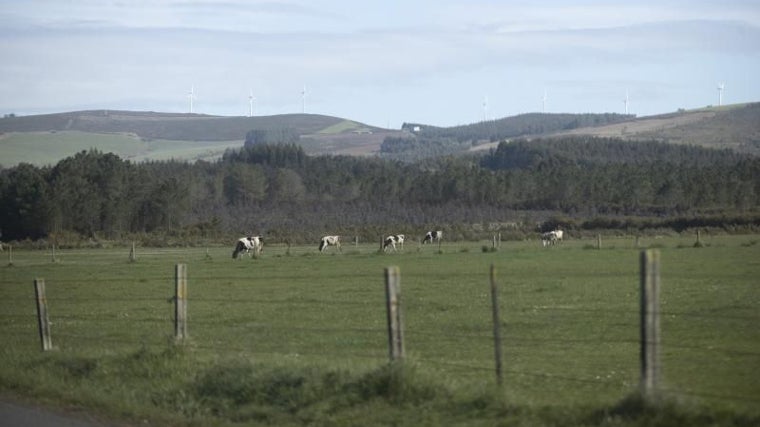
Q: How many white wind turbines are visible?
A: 7